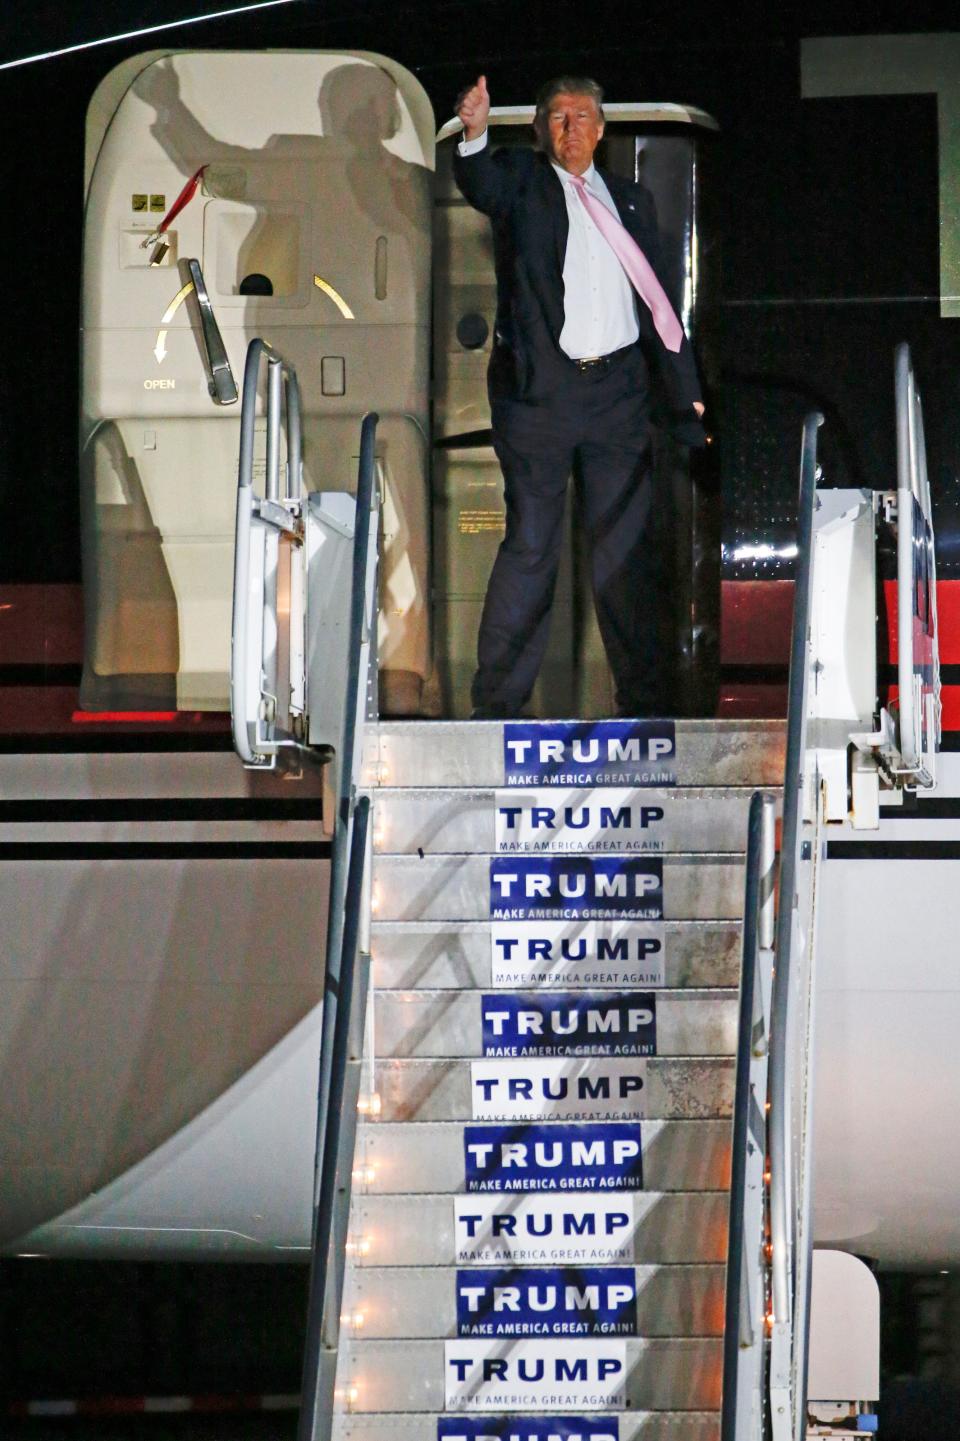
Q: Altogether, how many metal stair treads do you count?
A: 11